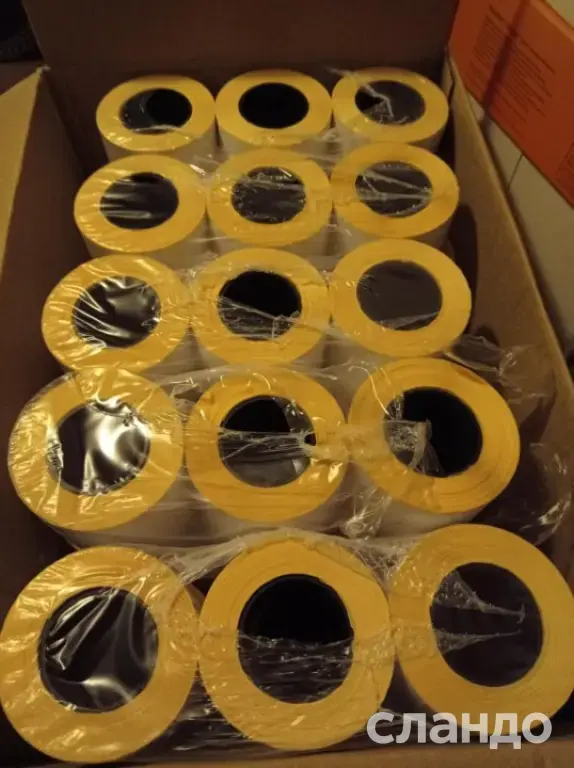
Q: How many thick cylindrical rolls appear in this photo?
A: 15